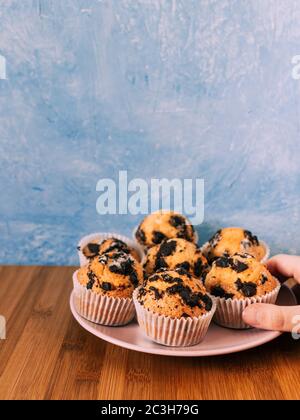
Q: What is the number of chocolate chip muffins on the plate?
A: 7